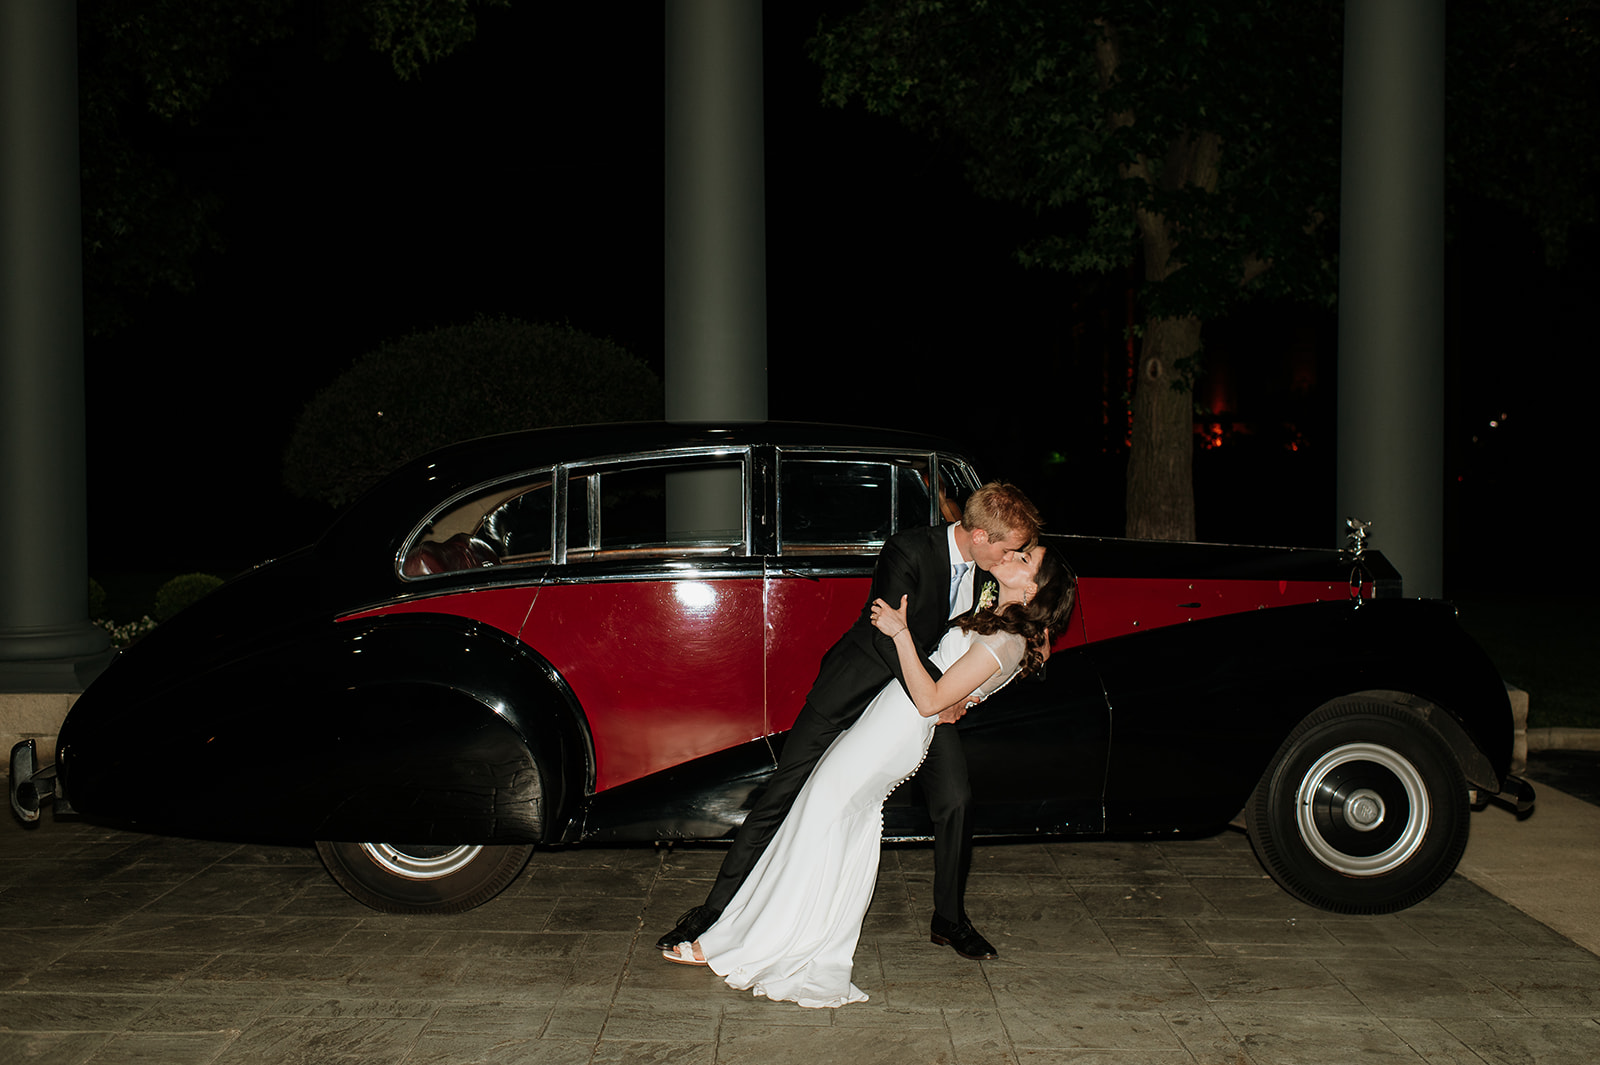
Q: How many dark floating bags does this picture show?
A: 0